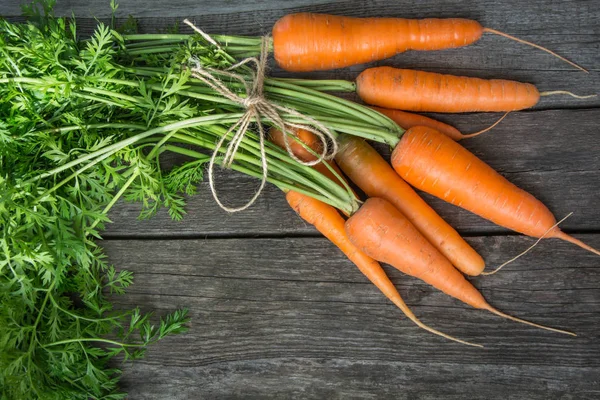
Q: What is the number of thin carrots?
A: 2